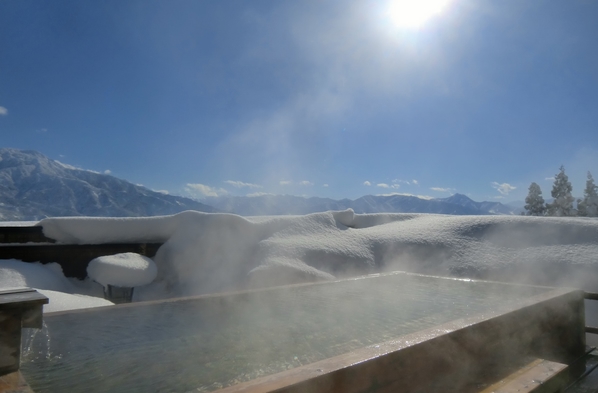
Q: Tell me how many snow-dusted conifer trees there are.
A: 3